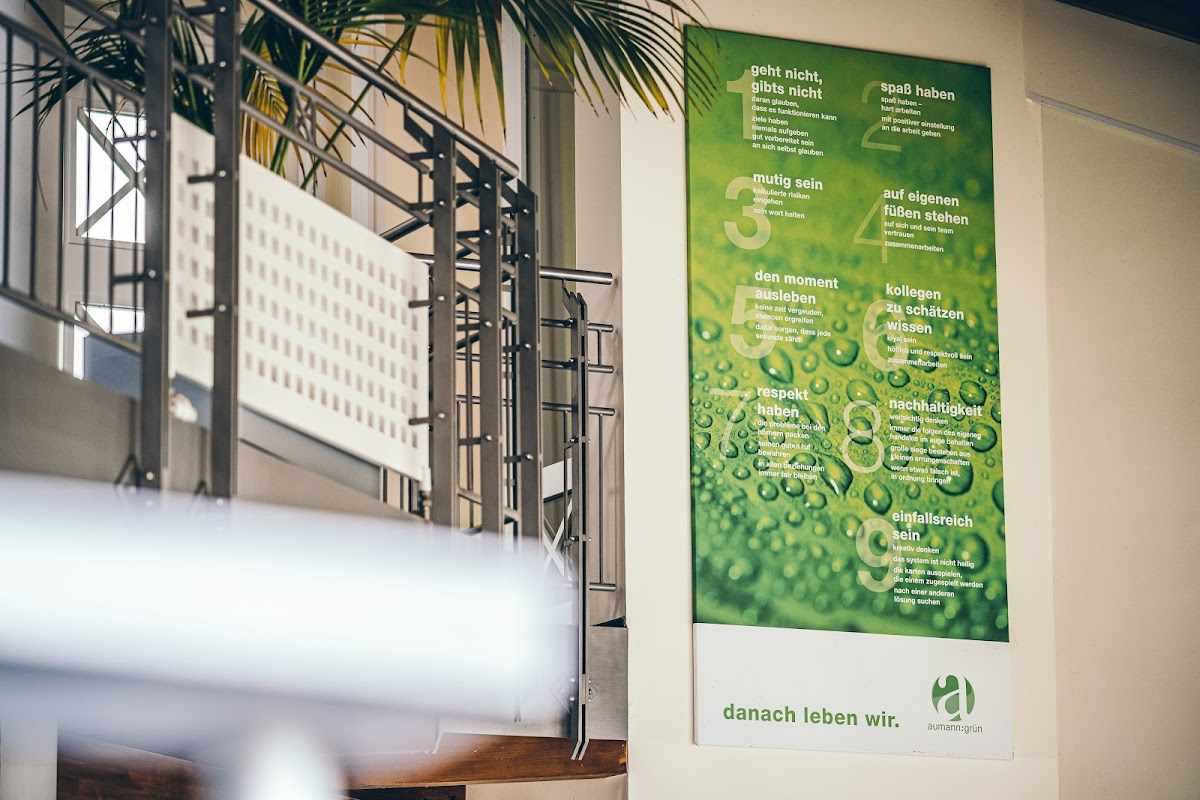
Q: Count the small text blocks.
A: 9